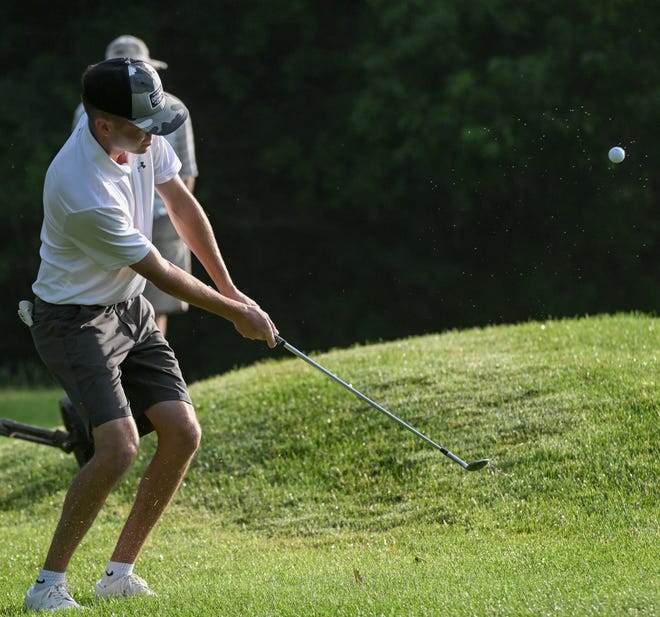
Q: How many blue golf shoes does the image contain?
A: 0